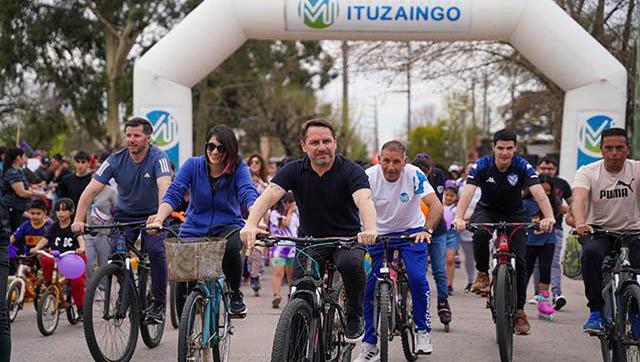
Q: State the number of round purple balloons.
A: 1